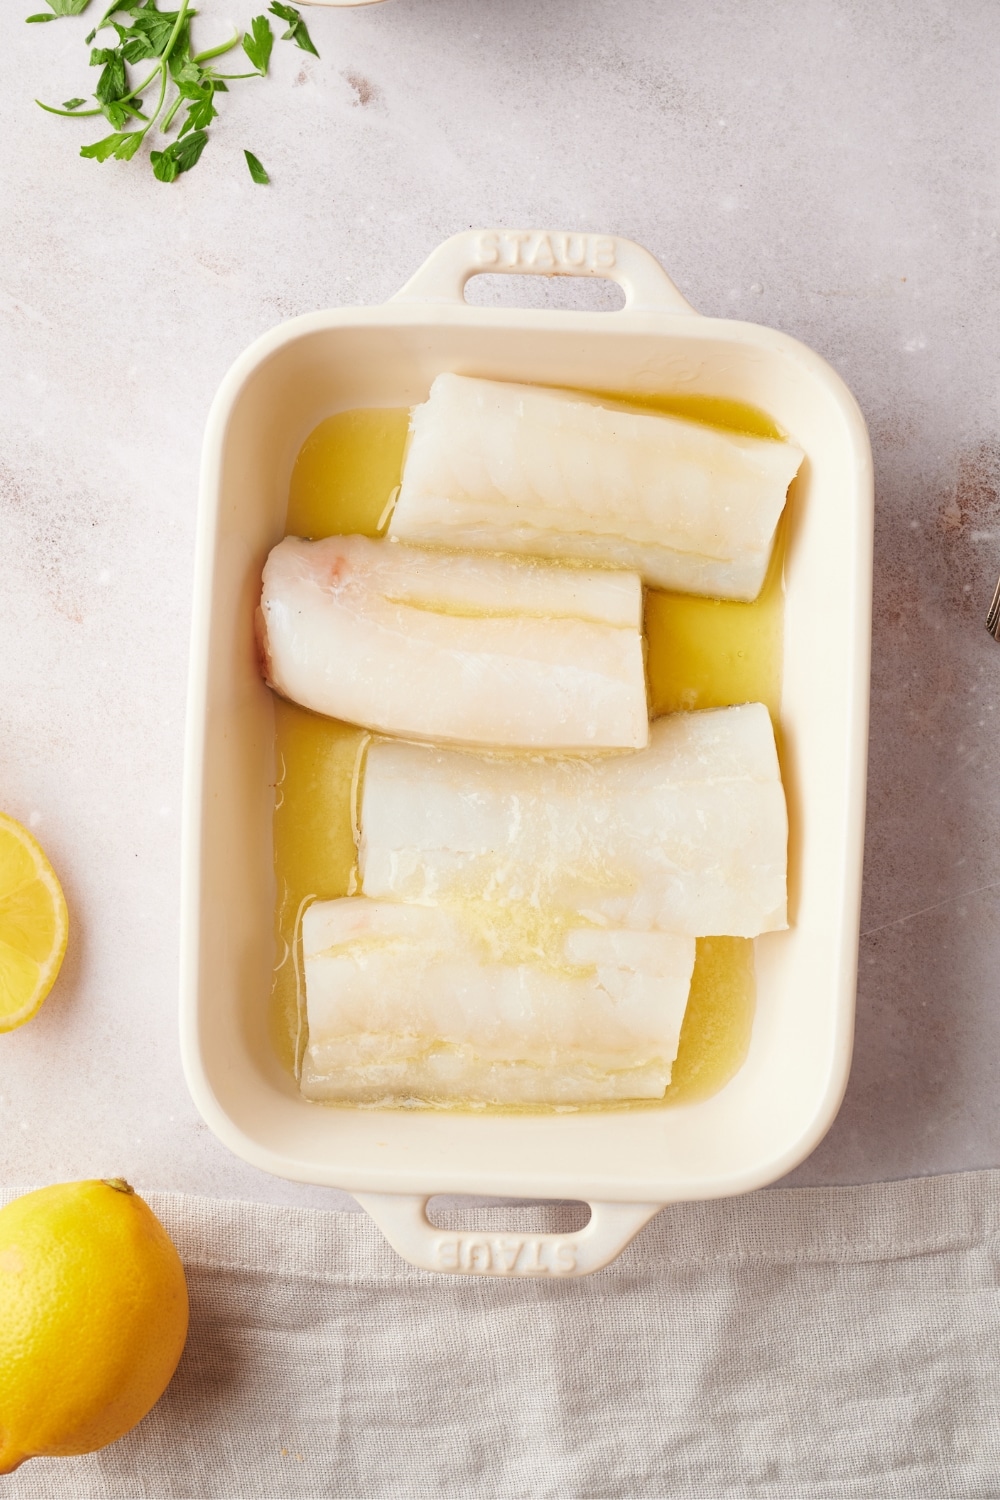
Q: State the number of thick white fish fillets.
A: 4